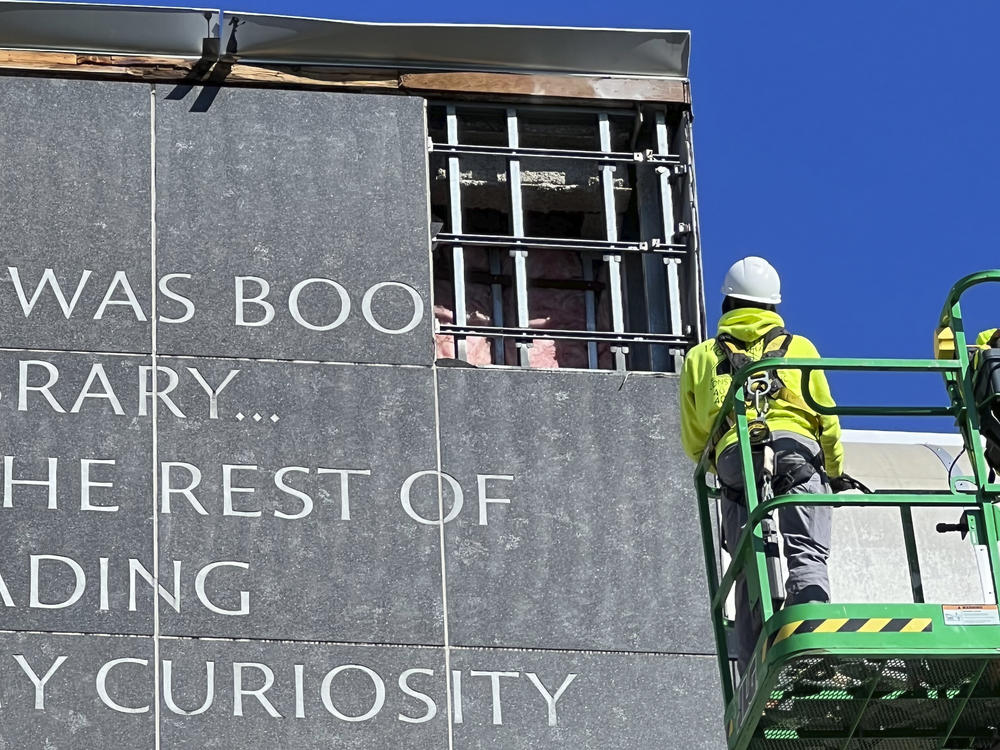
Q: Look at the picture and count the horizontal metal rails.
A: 3